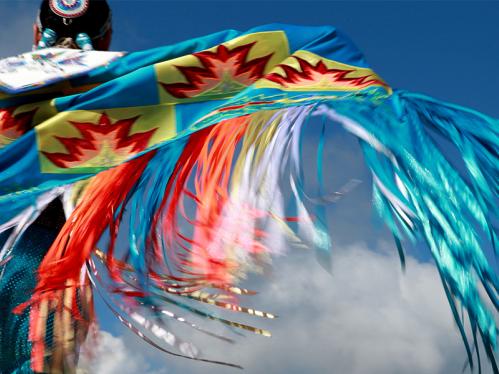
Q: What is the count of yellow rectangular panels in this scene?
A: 4